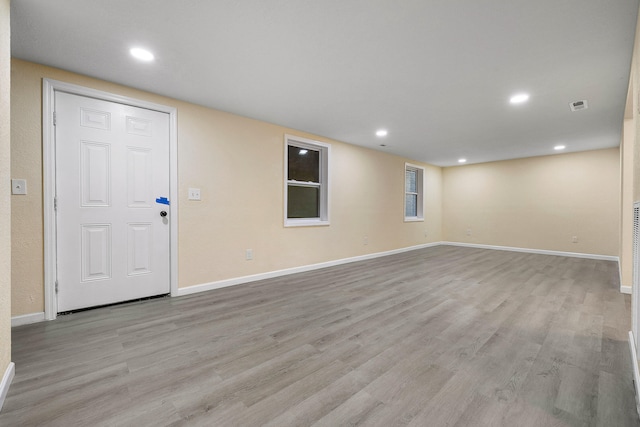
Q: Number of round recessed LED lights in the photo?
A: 5